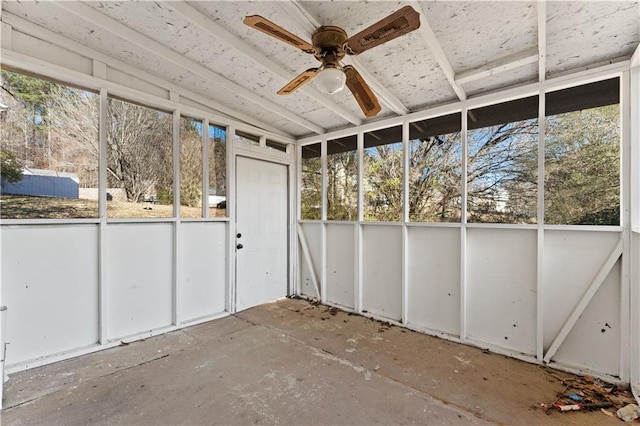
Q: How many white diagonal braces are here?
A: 2